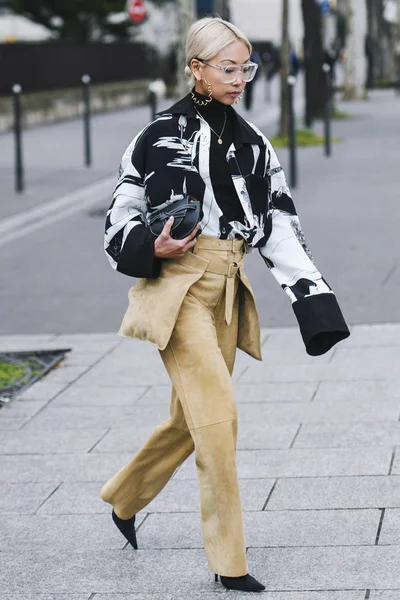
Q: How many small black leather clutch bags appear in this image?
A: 1